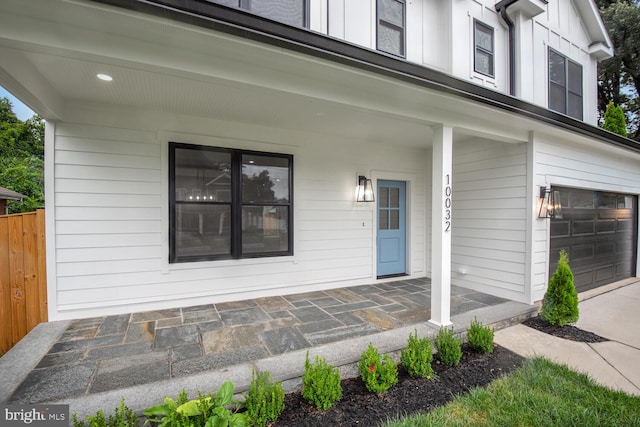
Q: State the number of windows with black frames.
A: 5